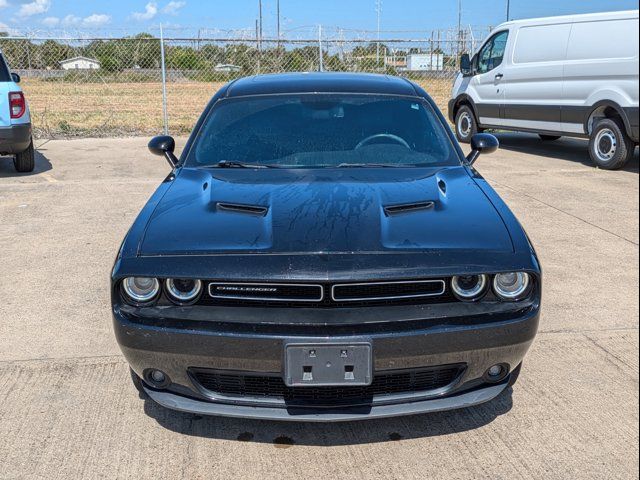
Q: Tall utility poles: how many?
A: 5